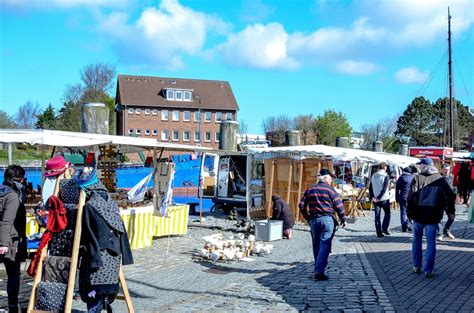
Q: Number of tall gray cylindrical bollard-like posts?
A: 6